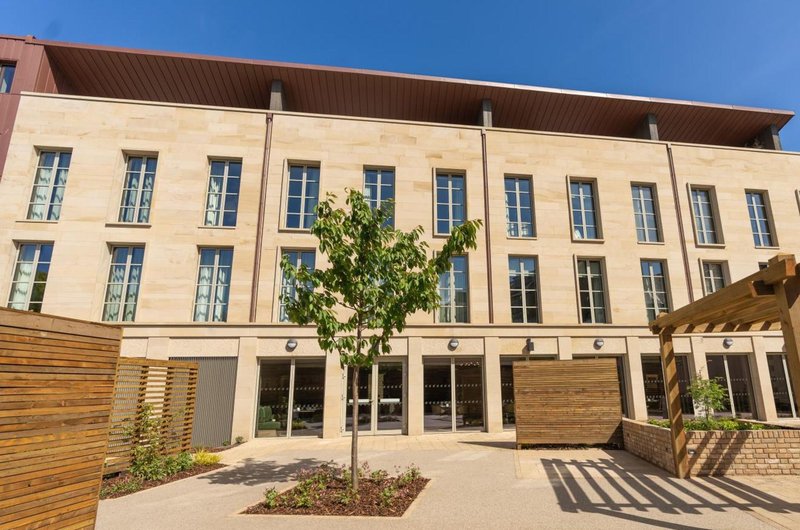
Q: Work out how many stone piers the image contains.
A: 9